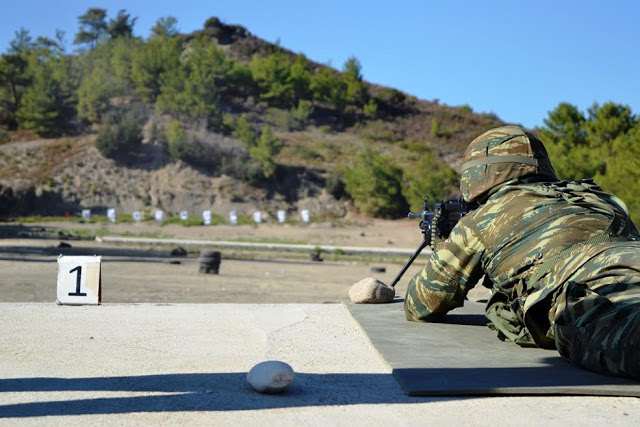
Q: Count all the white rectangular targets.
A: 10